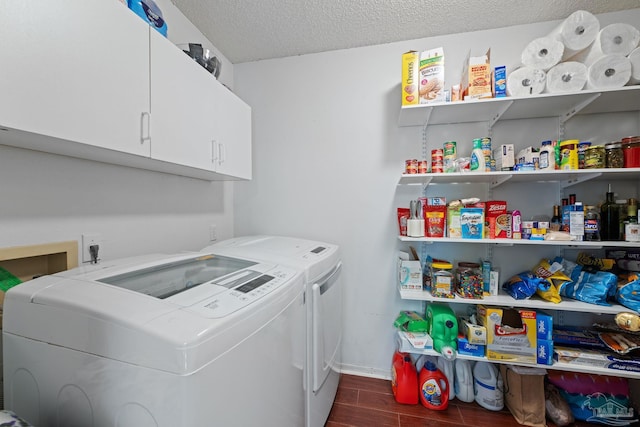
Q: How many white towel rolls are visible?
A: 7